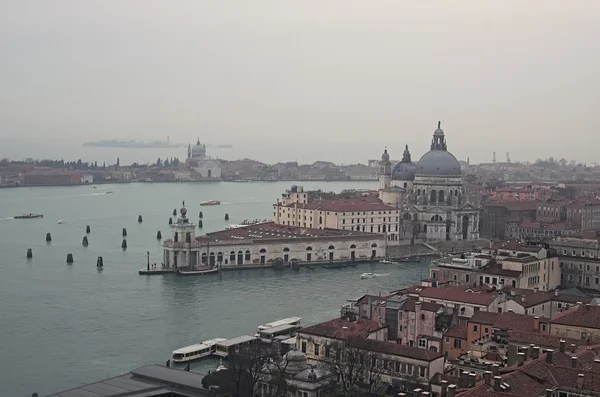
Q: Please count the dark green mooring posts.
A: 15